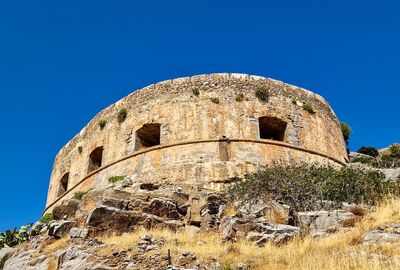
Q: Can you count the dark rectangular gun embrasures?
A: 4